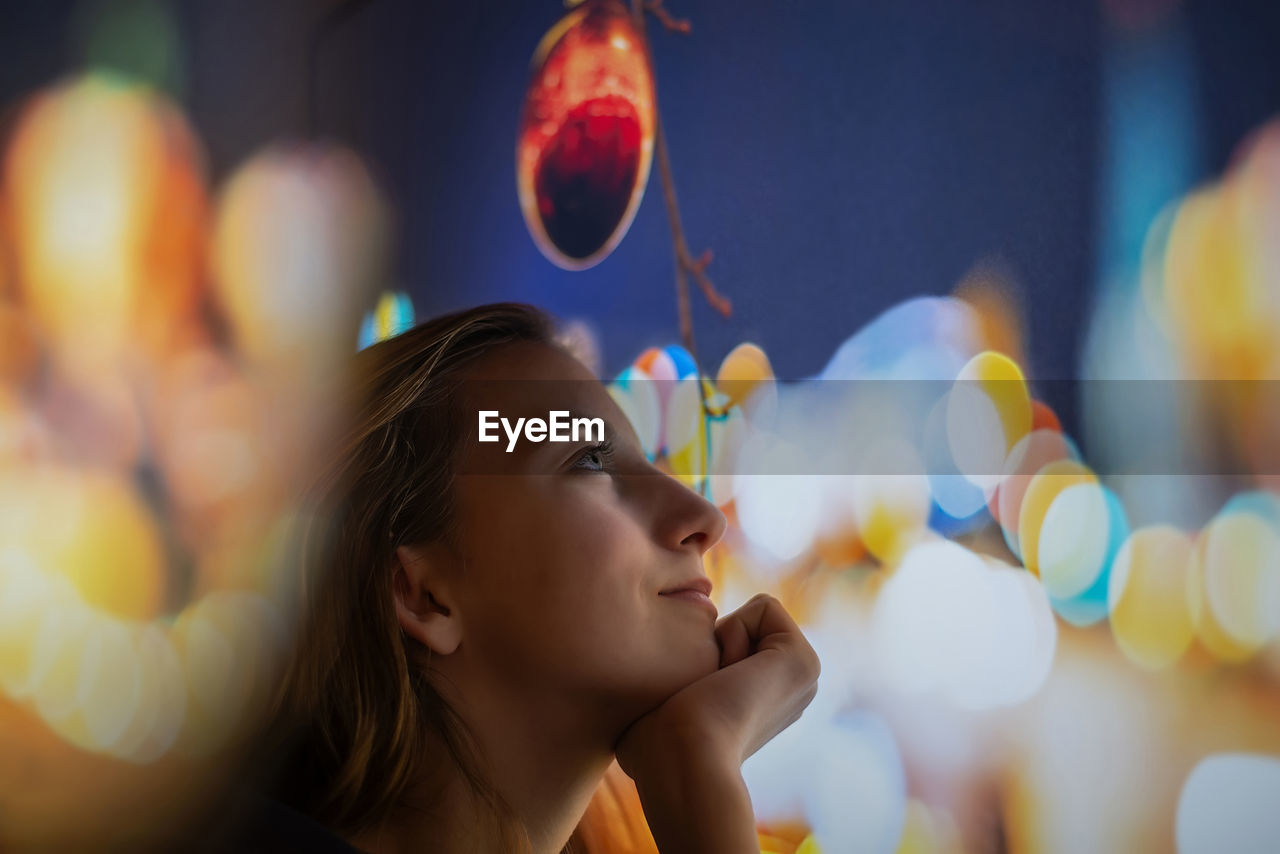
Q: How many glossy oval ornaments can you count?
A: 1